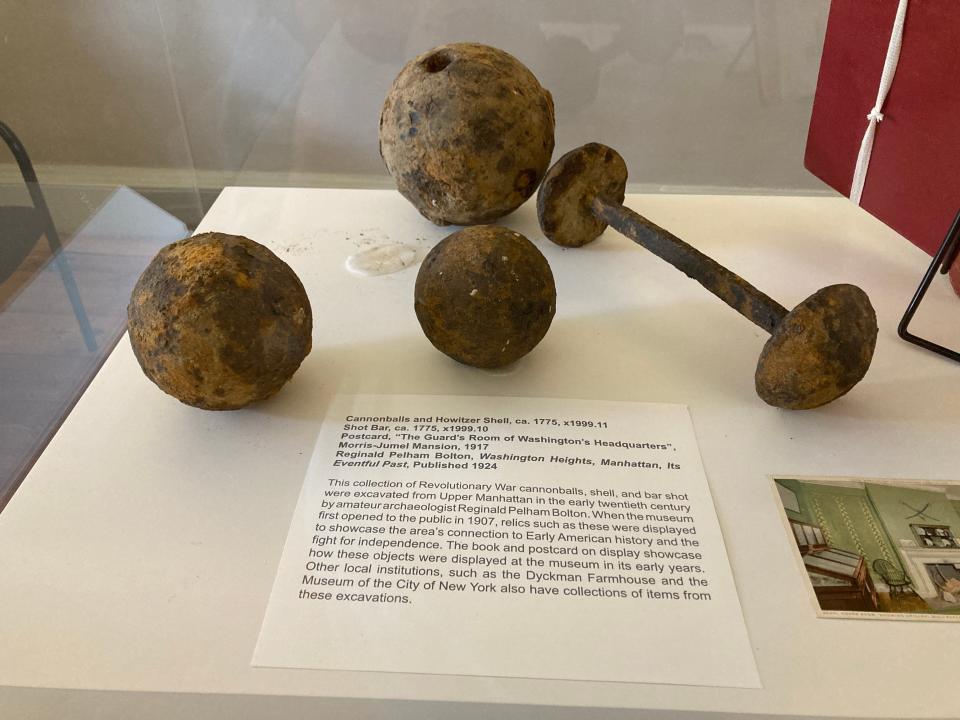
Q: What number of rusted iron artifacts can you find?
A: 4